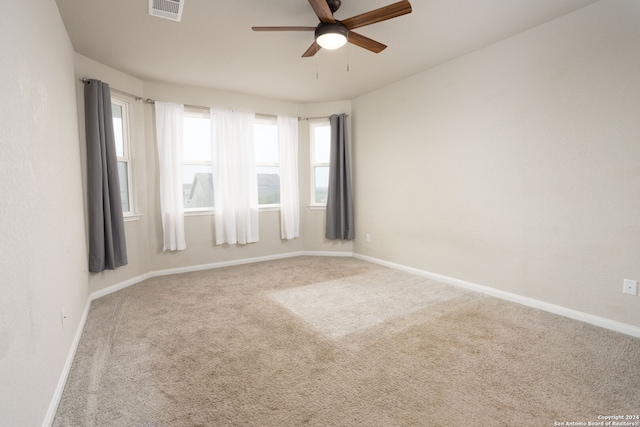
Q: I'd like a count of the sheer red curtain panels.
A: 0